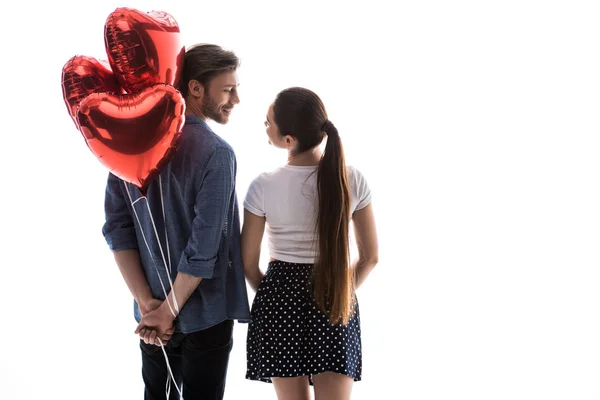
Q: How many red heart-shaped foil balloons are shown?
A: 3